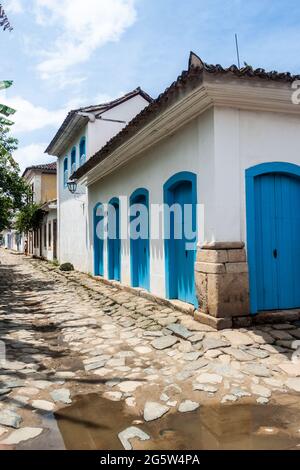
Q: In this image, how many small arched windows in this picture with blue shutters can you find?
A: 3